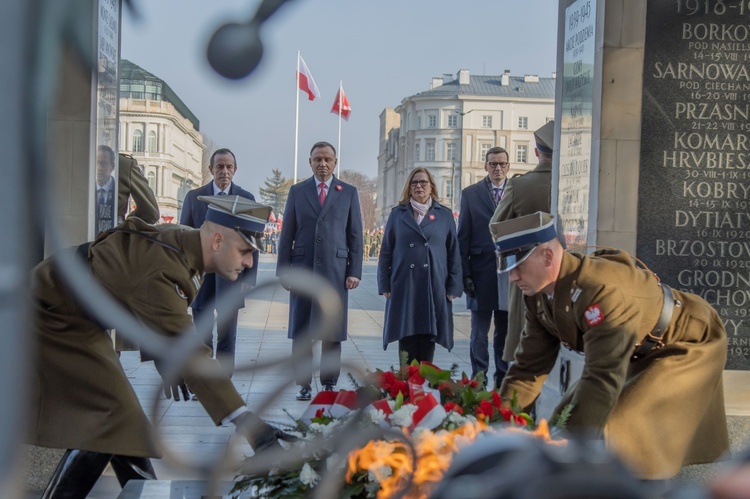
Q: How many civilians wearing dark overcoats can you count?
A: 4